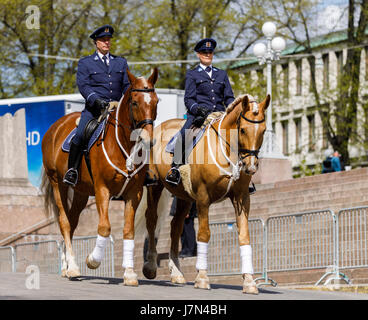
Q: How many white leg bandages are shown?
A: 4